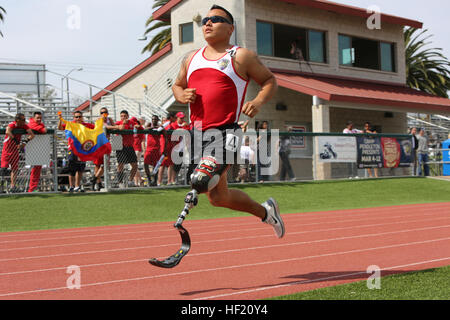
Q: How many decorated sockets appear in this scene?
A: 1